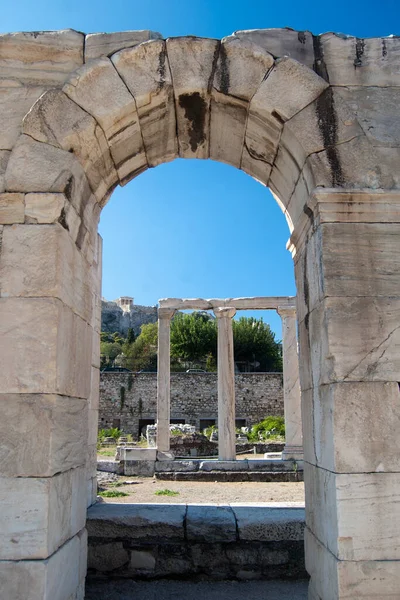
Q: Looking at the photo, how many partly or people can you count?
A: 0